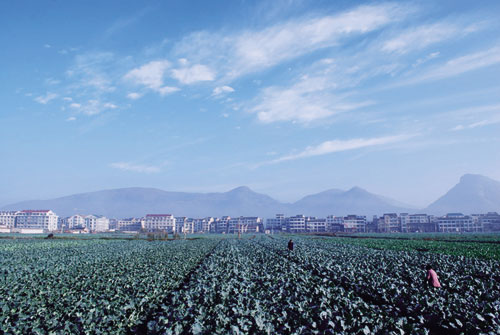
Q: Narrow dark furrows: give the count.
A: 2